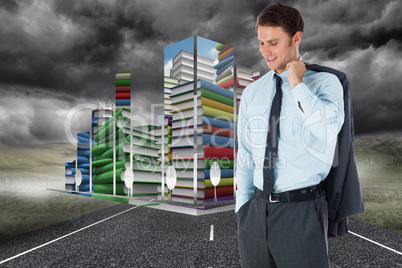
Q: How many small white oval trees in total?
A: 4